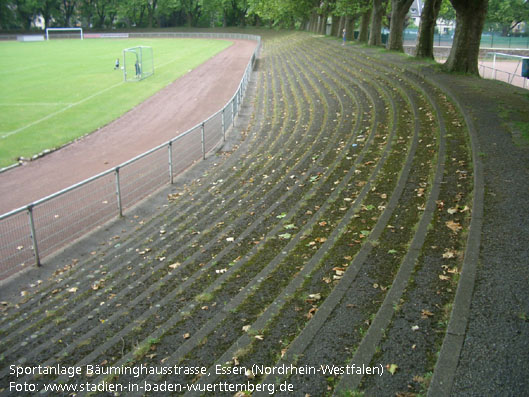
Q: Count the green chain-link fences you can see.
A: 1